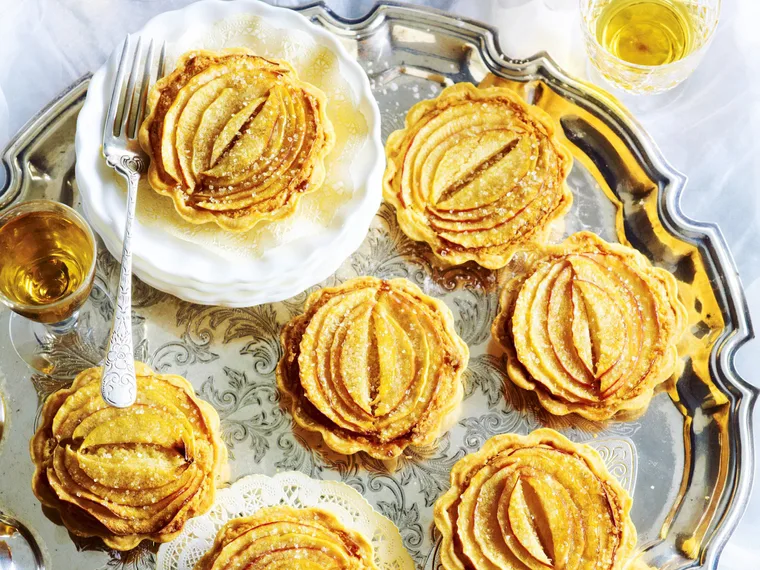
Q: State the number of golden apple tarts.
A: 7